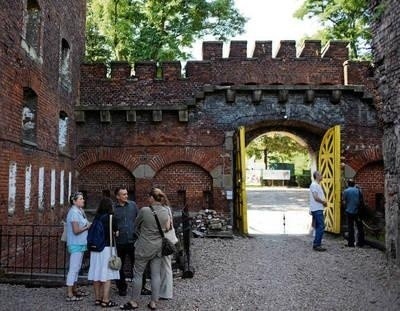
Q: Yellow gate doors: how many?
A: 2